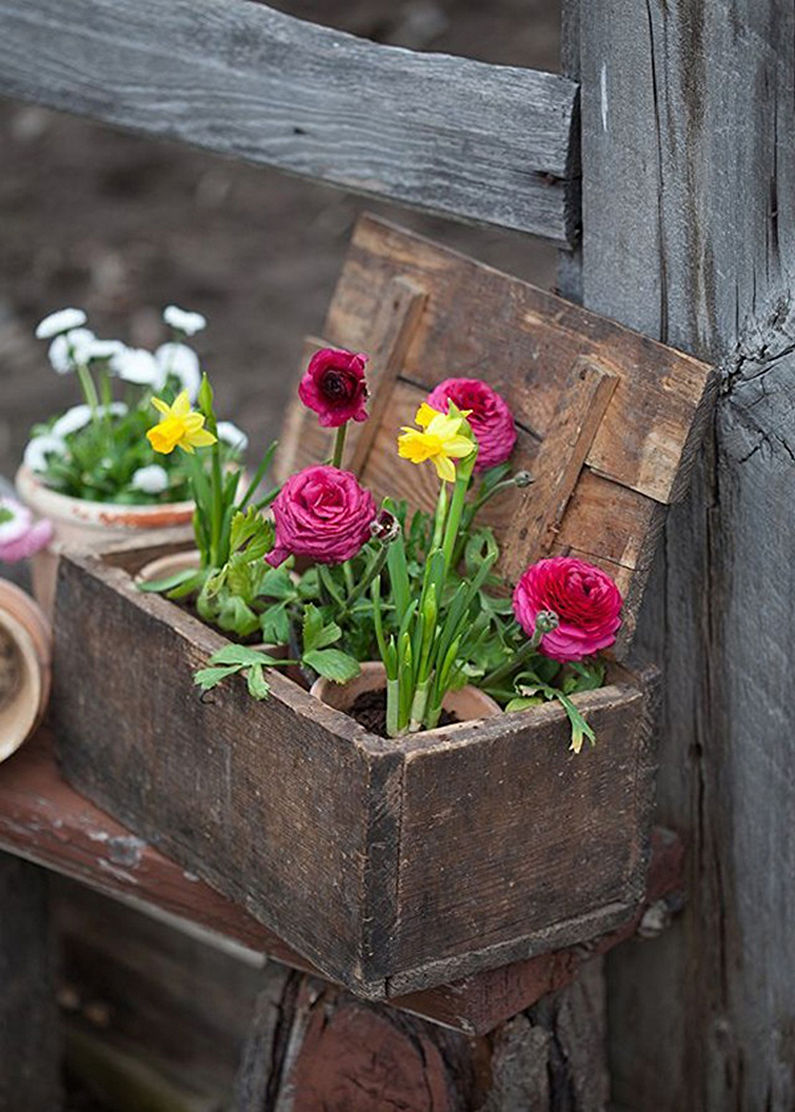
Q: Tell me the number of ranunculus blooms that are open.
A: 4